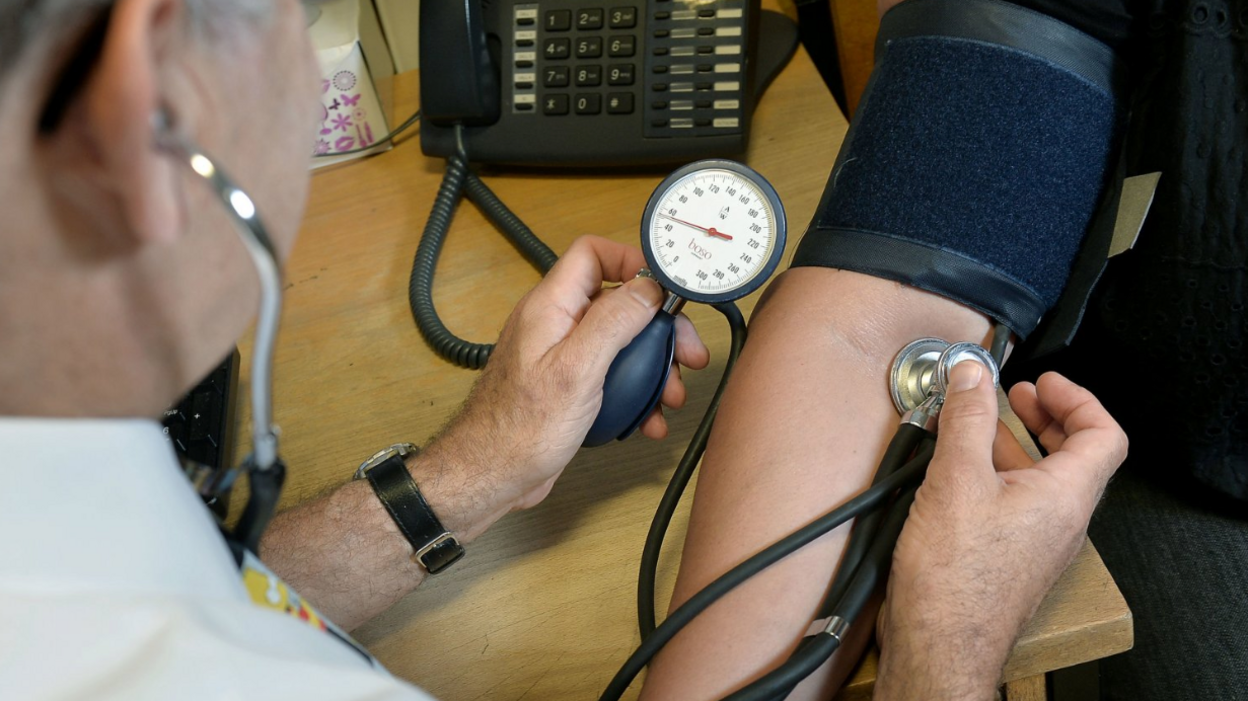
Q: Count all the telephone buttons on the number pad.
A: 12